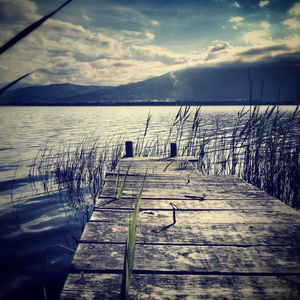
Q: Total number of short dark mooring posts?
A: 2